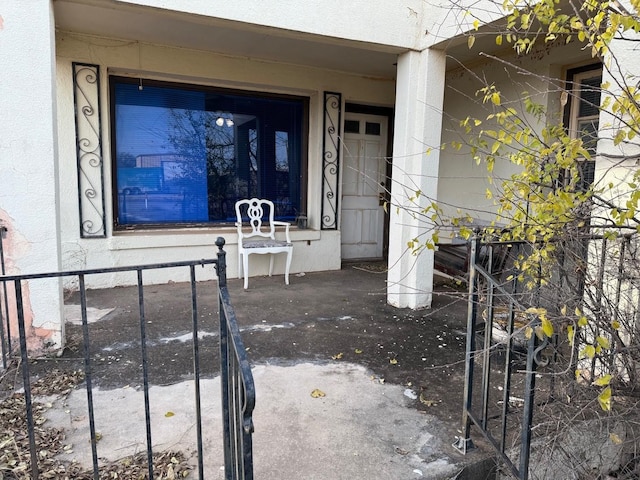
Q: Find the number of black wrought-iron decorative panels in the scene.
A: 2